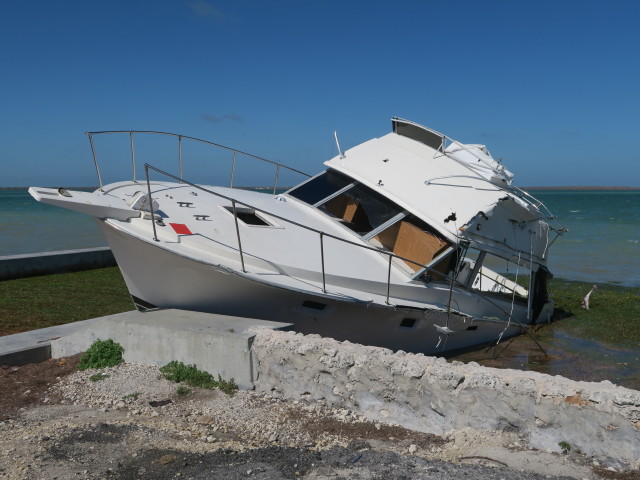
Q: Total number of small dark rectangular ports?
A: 3